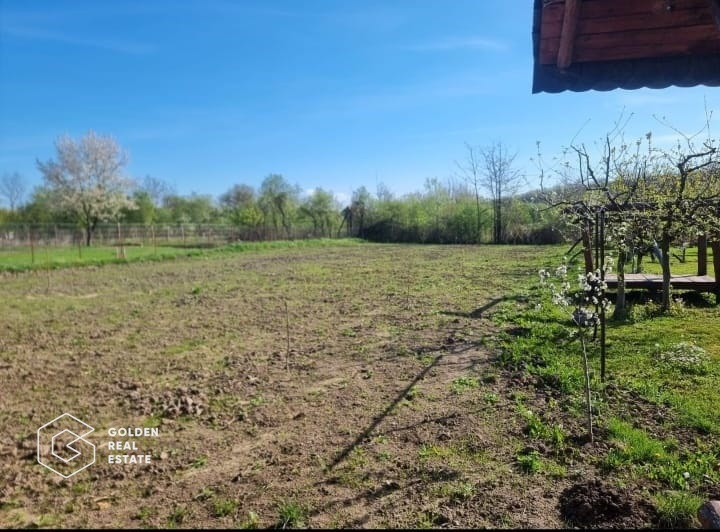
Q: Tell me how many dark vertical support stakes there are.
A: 2